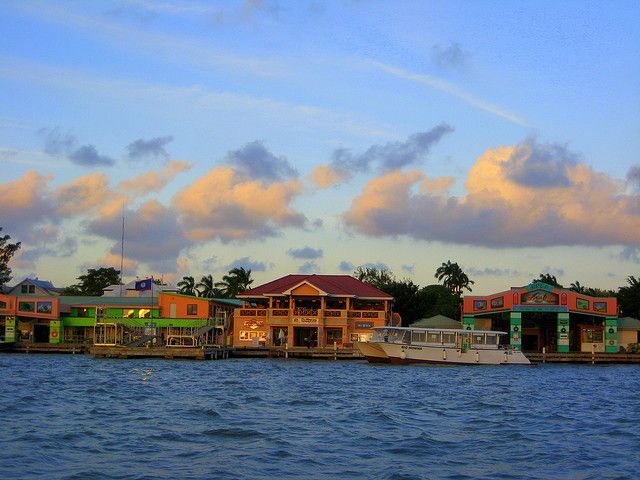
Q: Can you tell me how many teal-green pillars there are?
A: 4